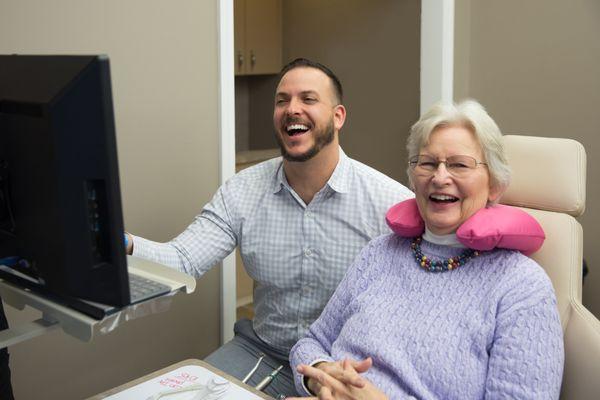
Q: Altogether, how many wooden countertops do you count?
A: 1